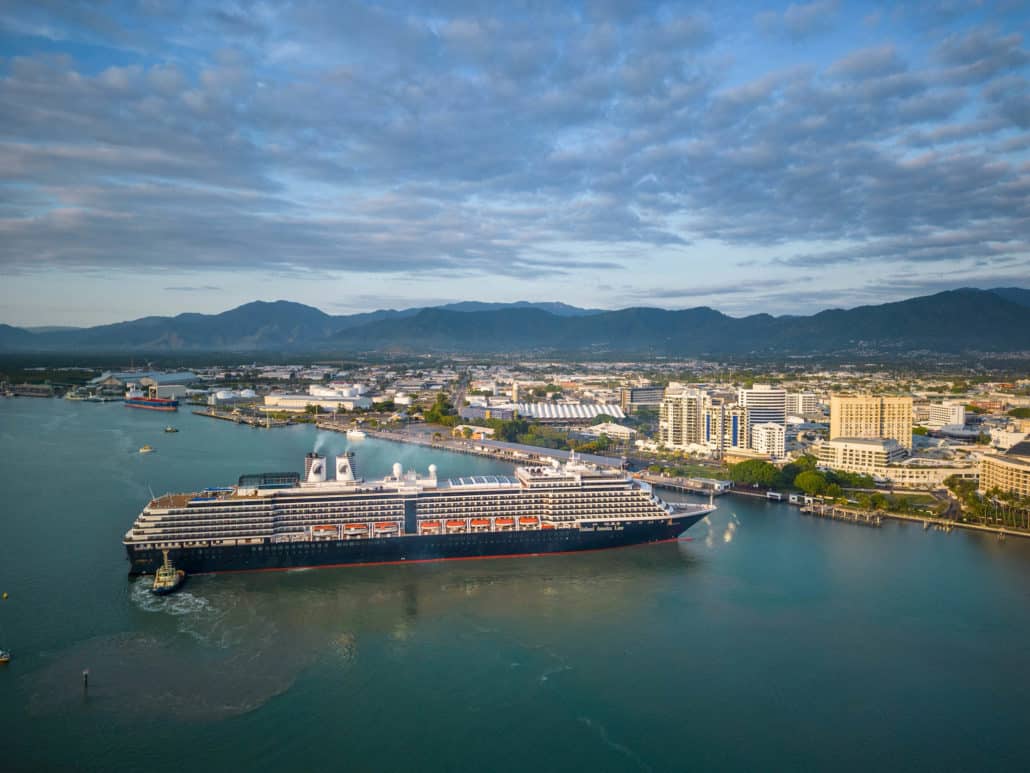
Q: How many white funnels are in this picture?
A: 2